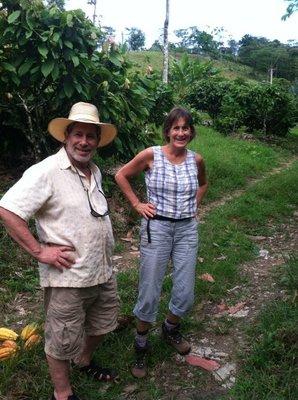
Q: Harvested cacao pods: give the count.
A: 5